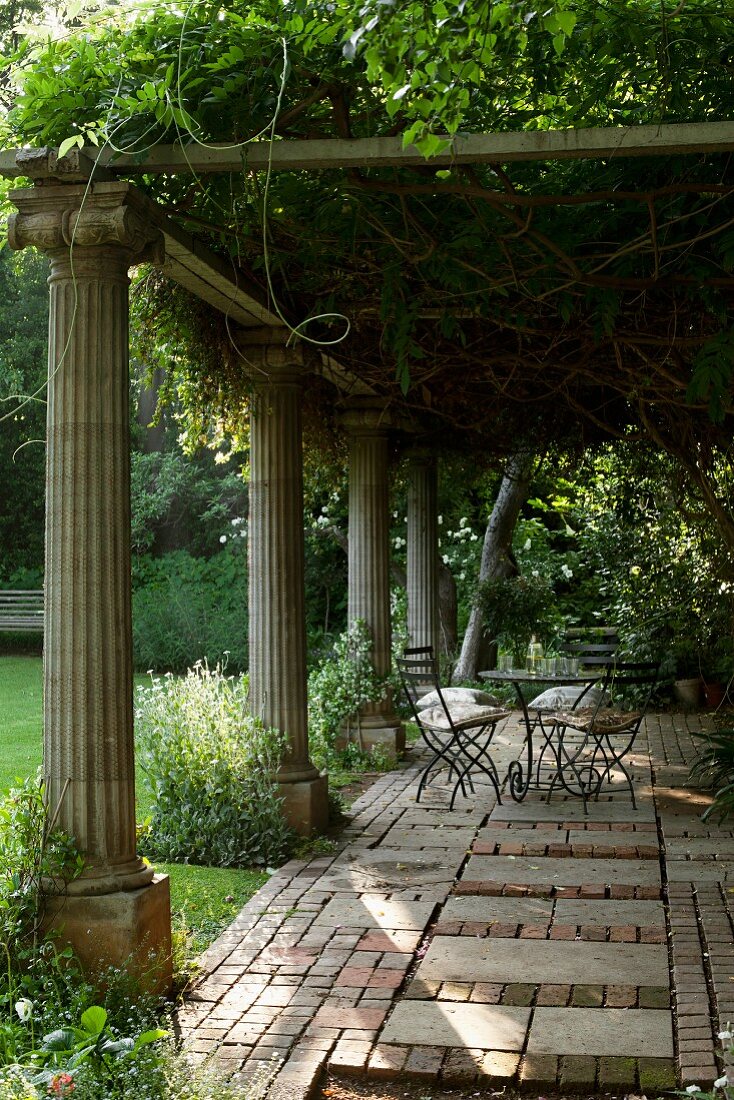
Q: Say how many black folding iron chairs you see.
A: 4